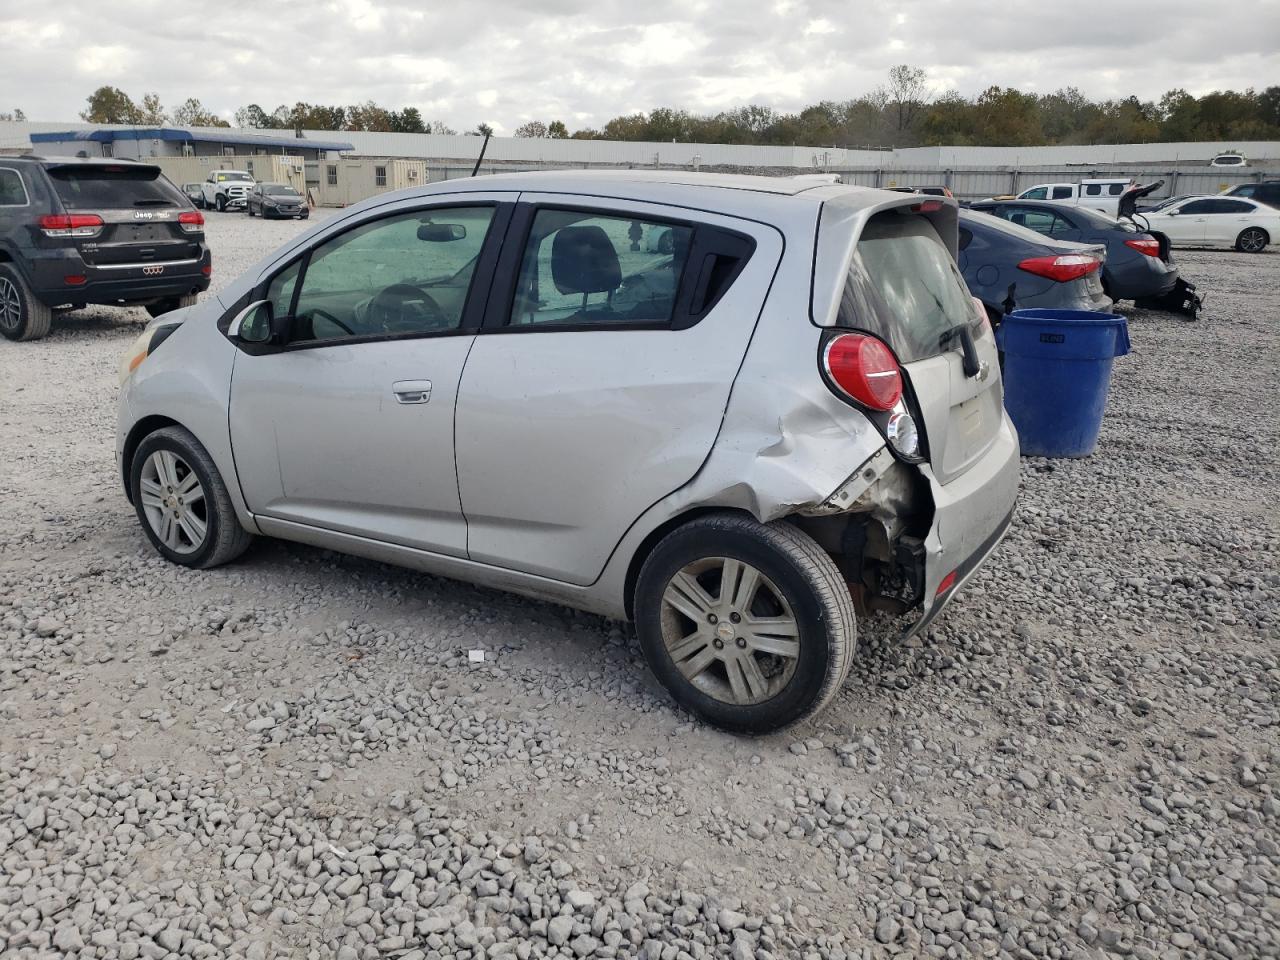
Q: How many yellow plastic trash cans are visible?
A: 0